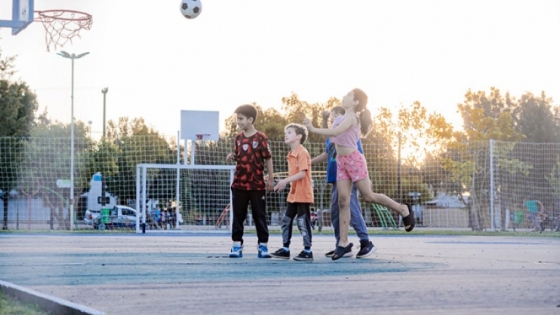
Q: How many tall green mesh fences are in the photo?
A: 1